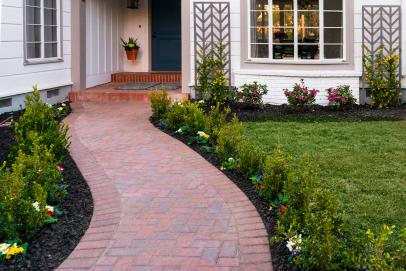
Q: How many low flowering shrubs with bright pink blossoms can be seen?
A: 3